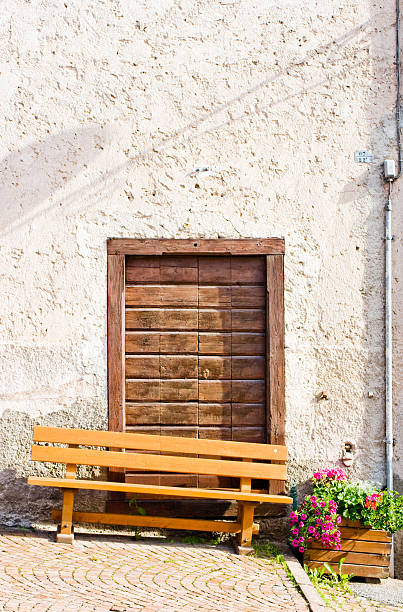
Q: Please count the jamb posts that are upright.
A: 2